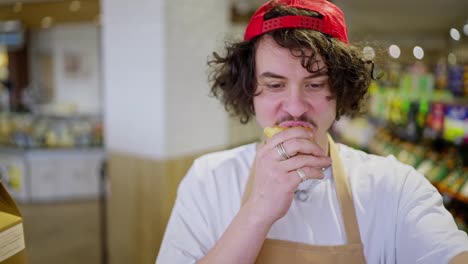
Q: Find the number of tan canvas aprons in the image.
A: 1